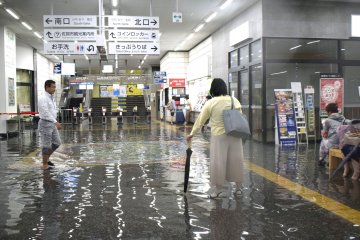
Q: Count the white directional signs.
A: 6